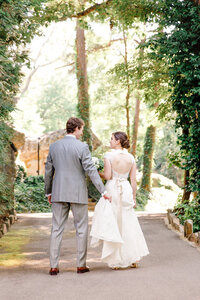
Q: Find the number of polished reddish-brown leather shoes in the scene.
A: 2